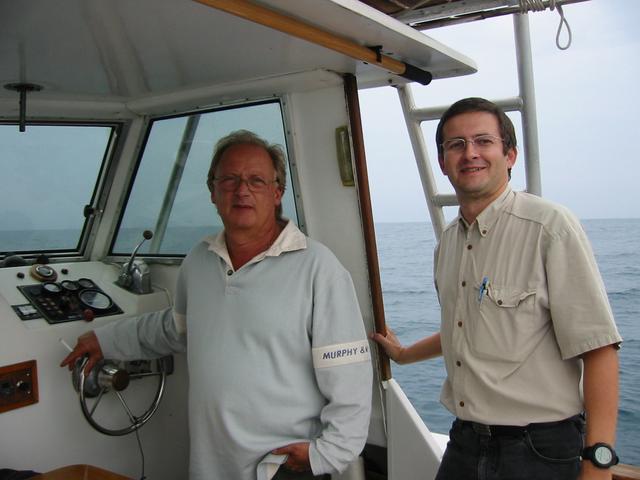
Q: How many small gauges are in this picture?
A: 3